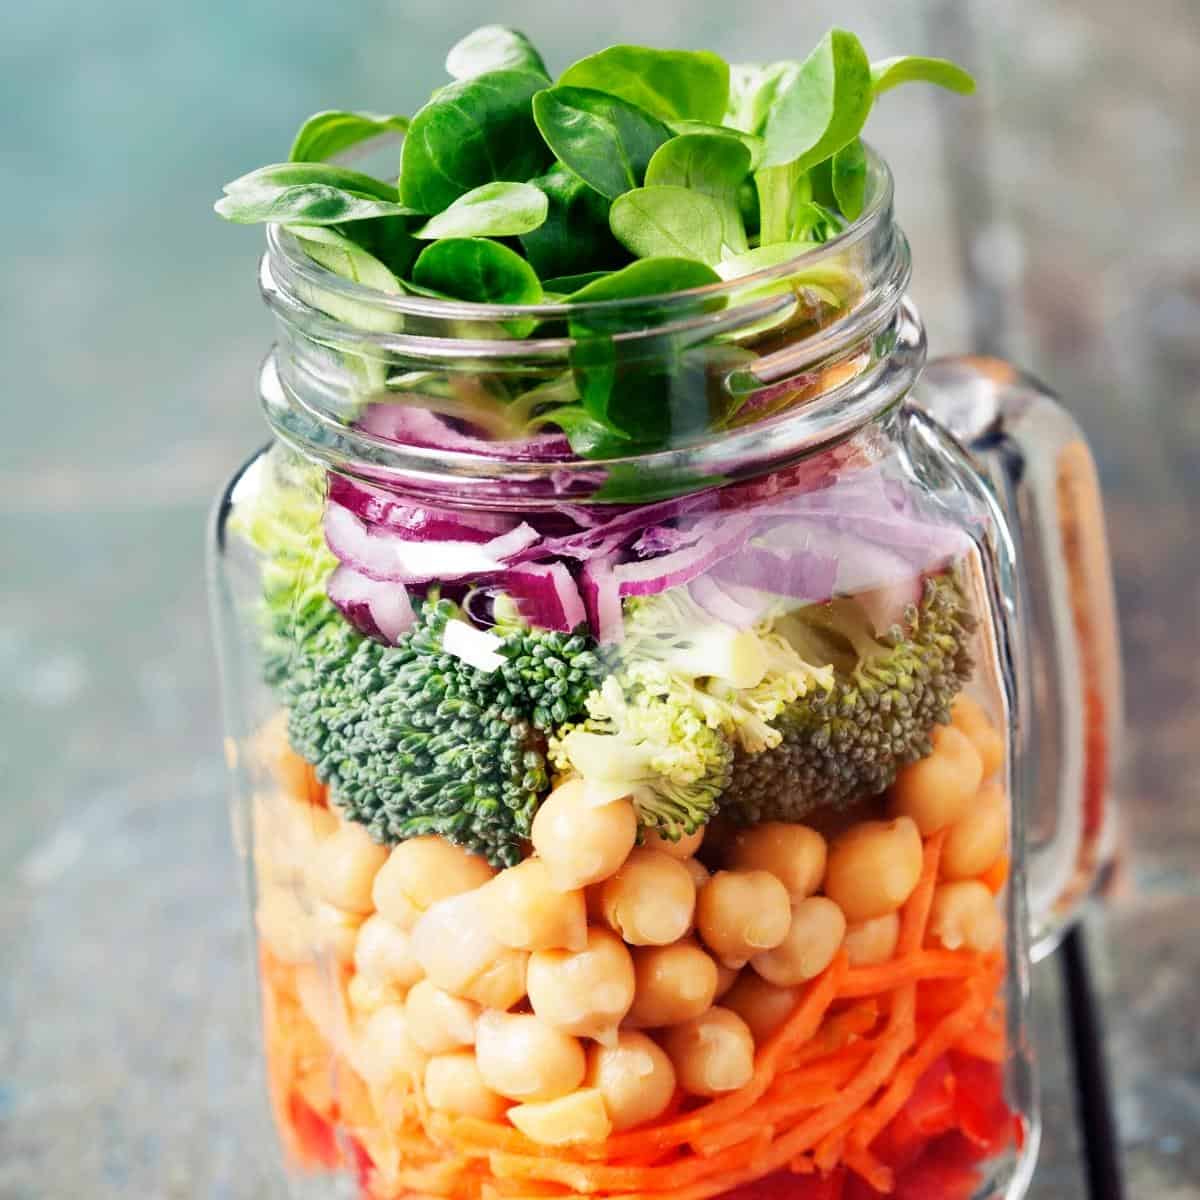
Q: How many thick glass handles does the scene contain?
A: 1